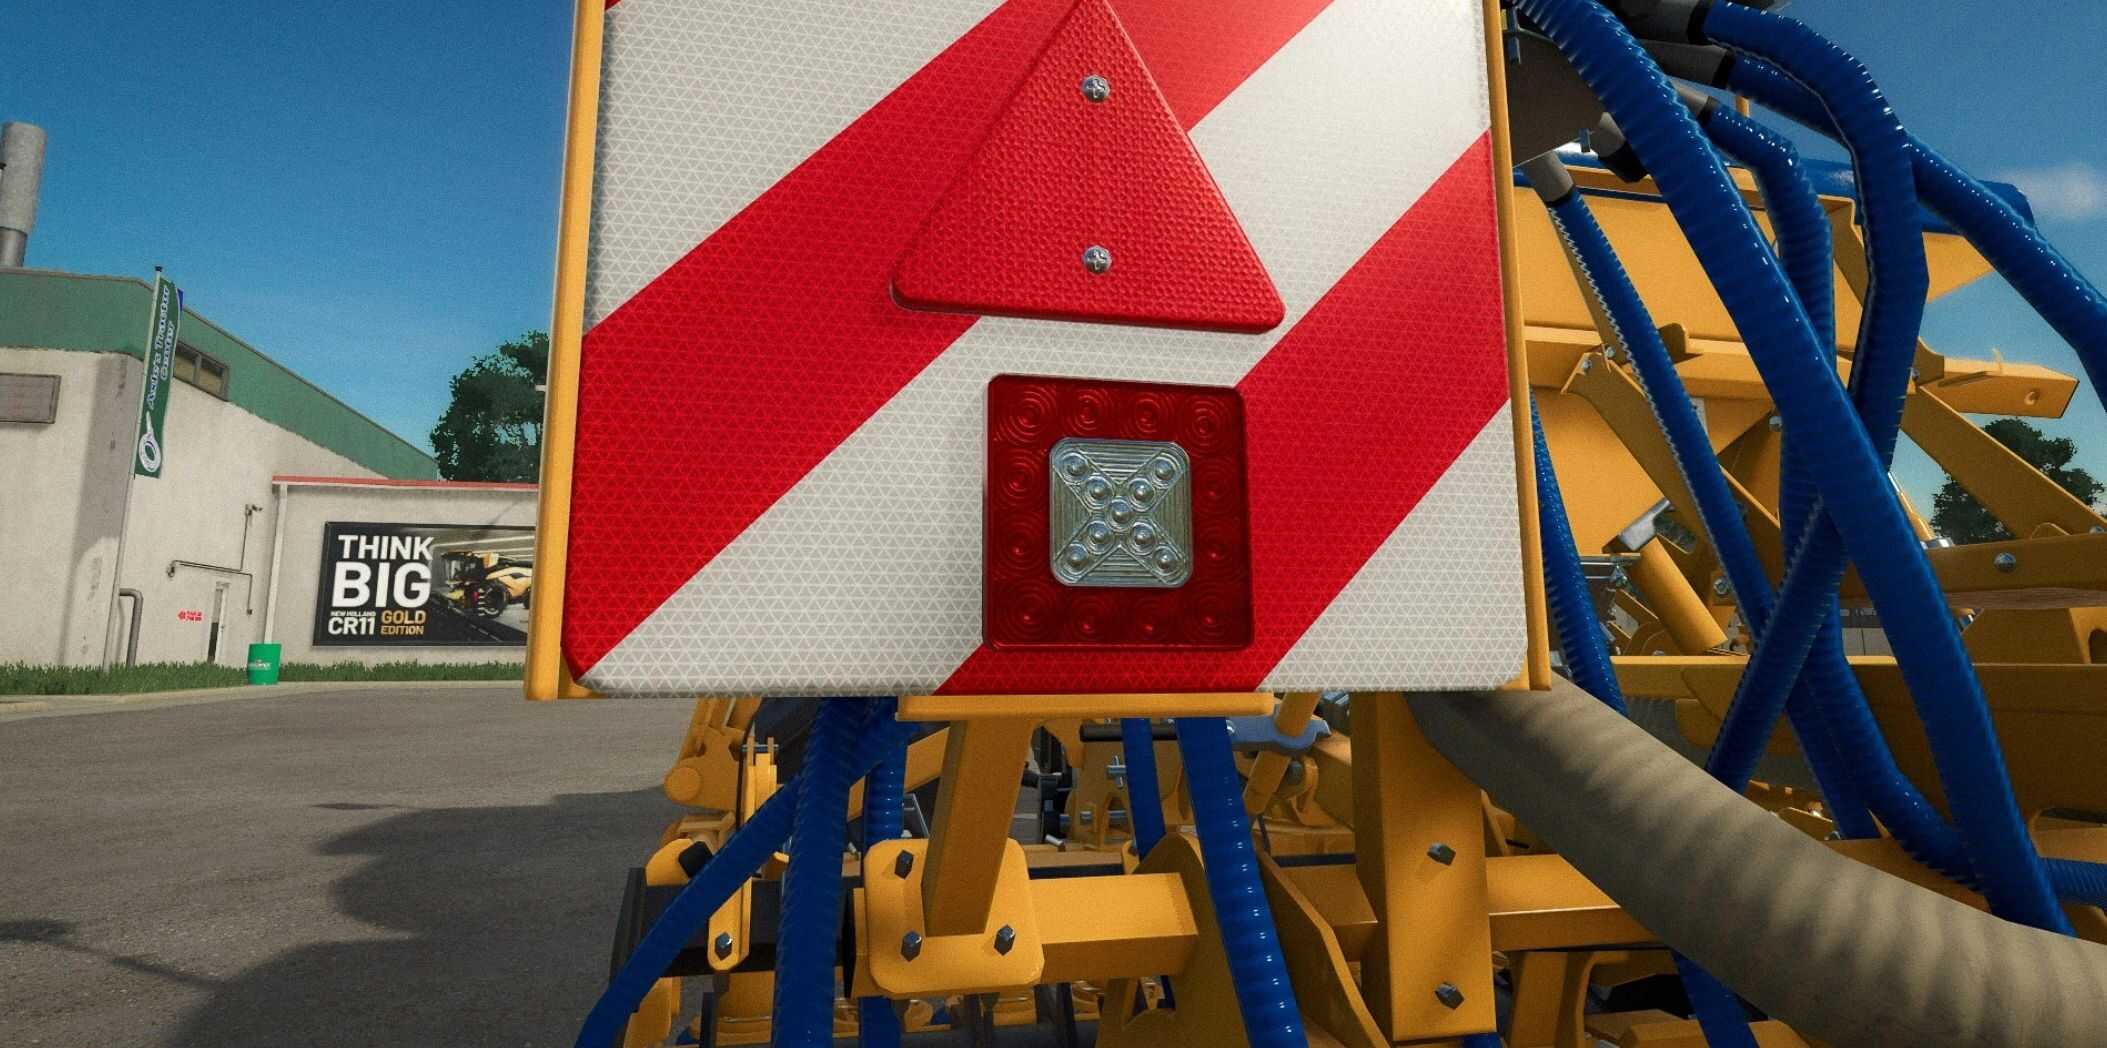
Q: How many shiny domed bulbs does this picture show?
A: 9